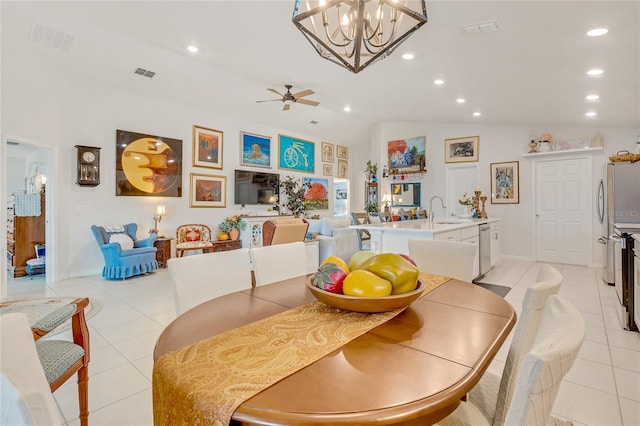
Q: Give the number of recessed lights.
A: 10